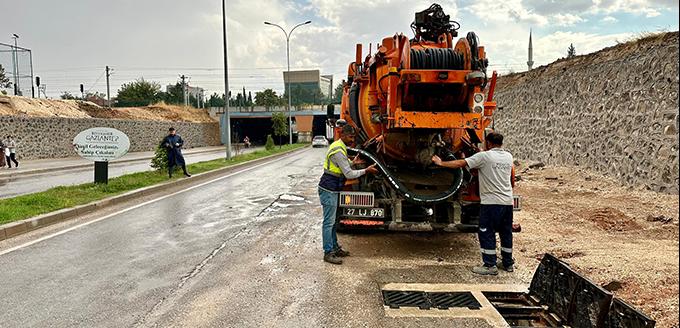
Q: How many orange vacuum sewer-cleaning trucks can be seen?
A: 1